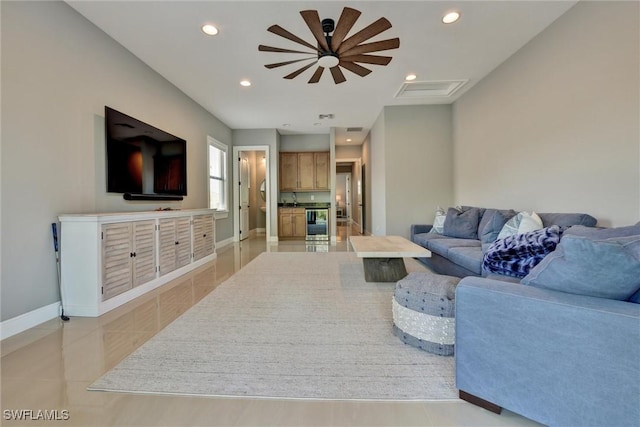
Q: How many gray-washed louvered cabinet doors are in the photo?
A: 6